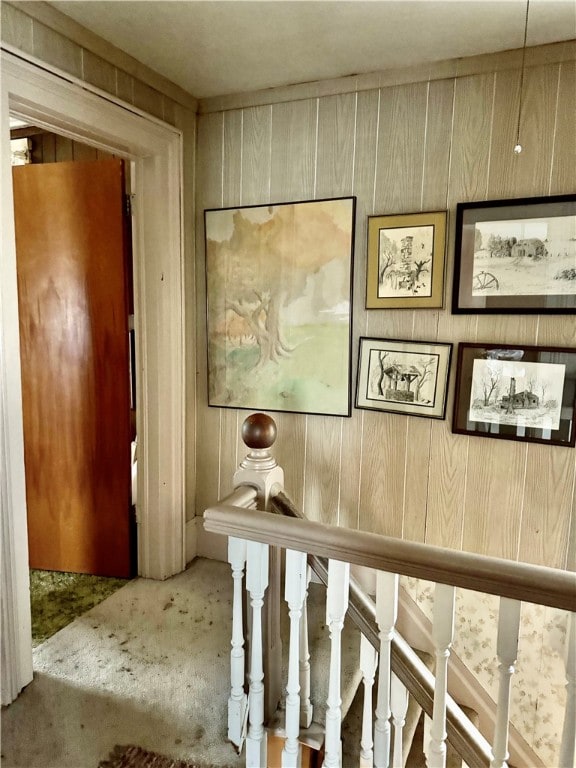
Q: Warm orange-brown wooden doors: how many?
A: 1